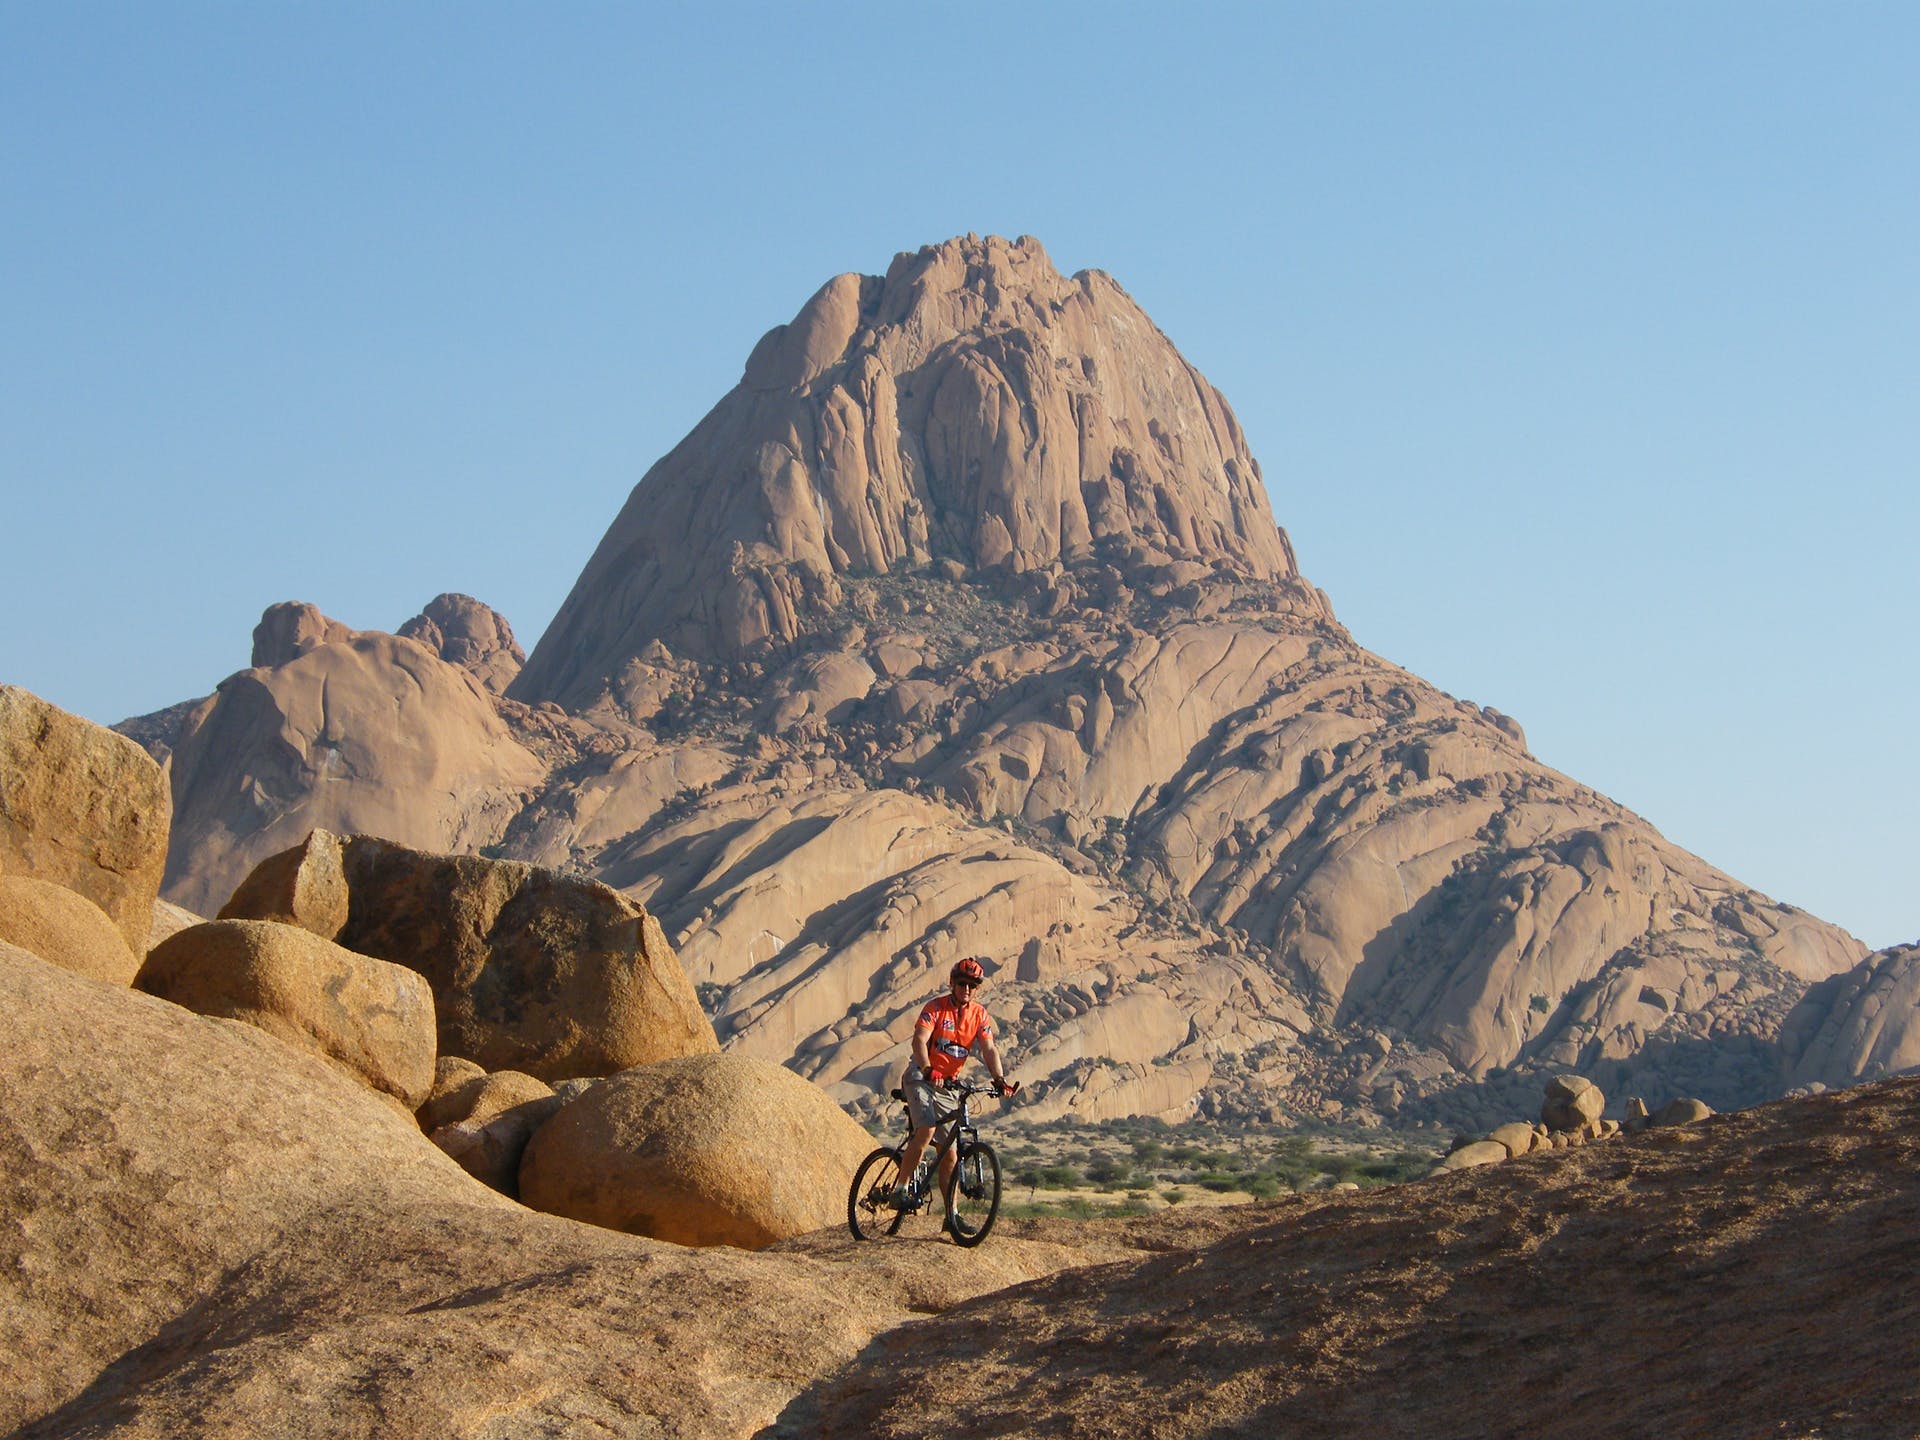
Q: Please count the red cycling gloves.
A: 2